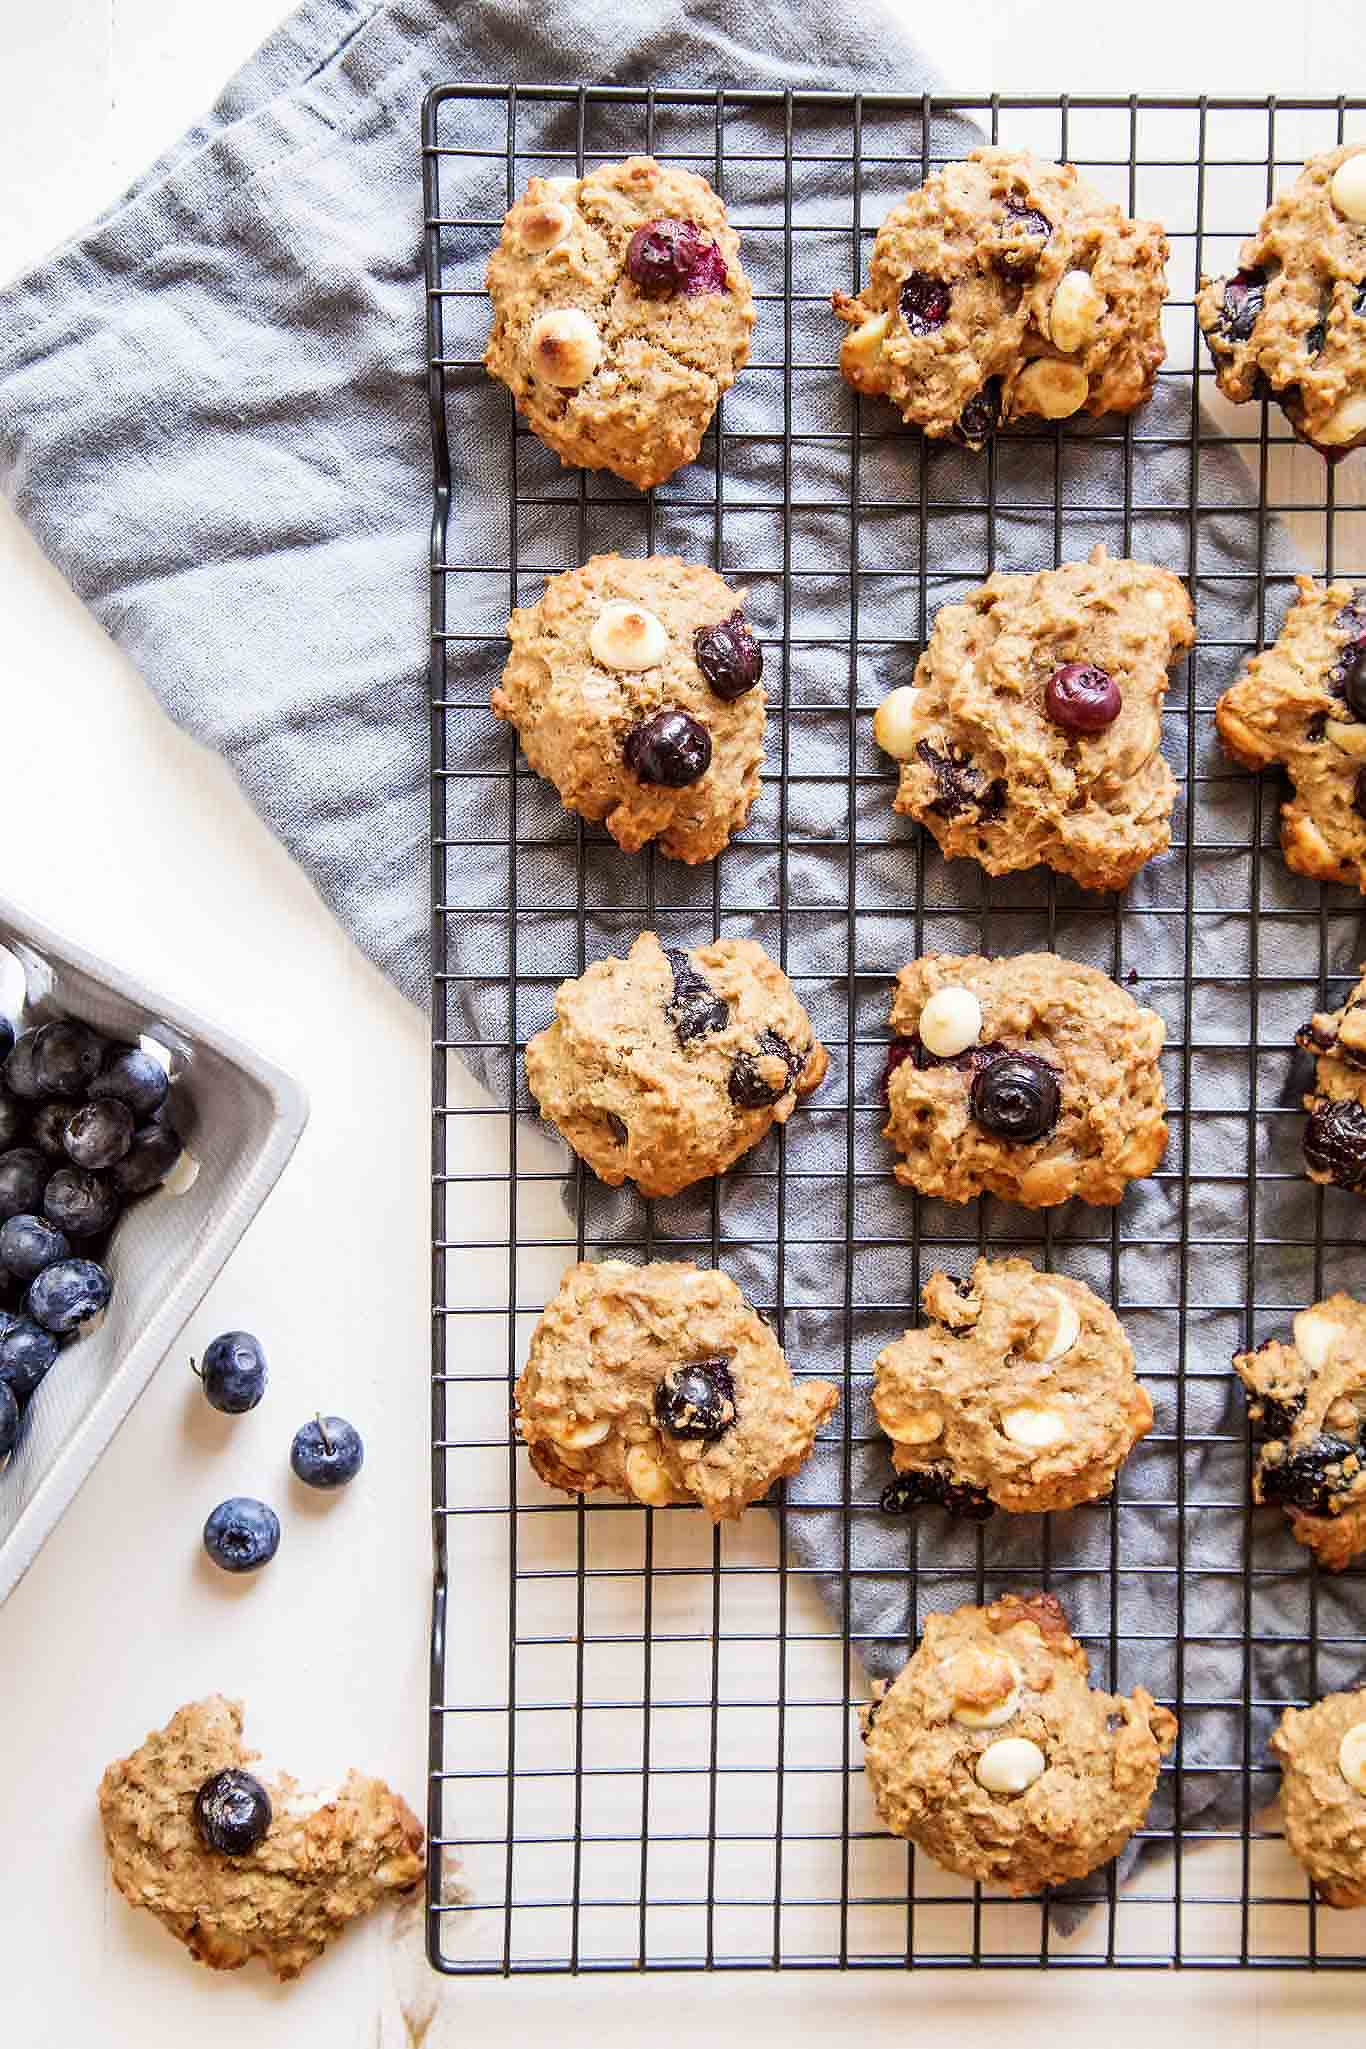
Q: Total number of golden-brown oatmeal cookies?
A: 15